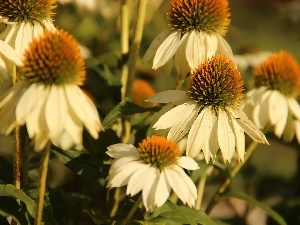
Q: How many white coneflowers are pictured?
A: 6